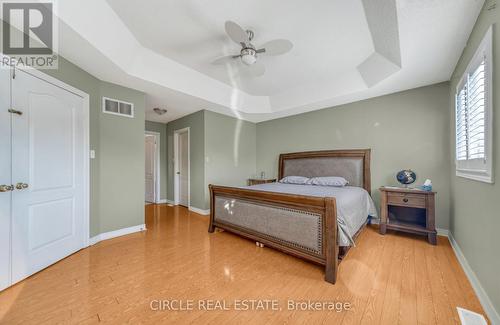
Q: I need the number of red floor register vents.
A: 0